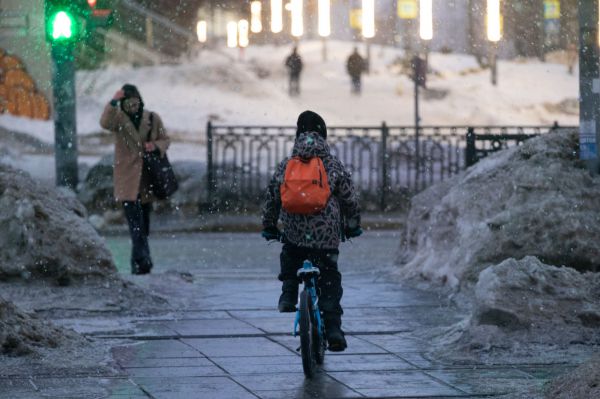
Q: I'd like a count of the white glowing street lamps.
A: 10